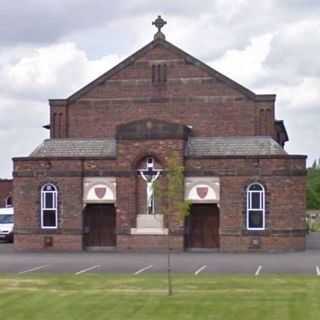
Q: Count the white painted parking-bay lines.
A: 6